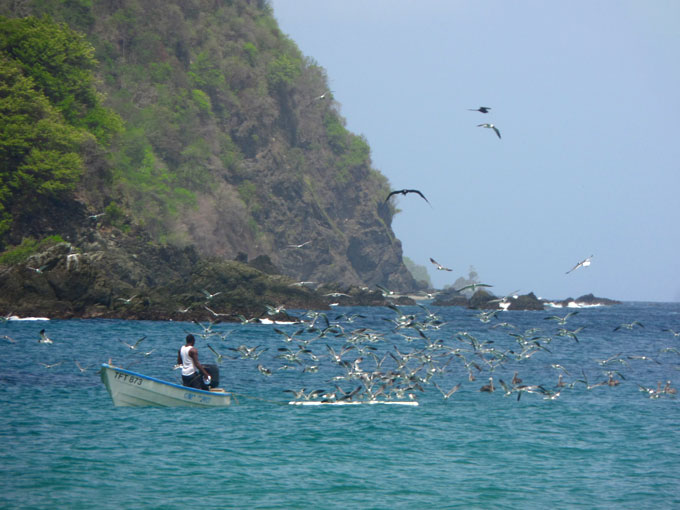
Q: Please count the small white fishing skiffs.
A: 1